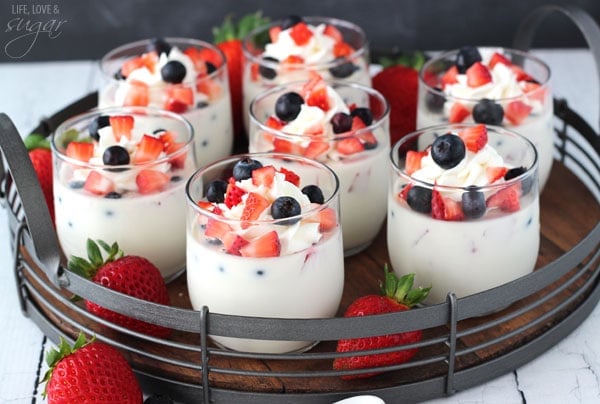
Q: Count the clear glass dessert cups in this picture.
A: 7